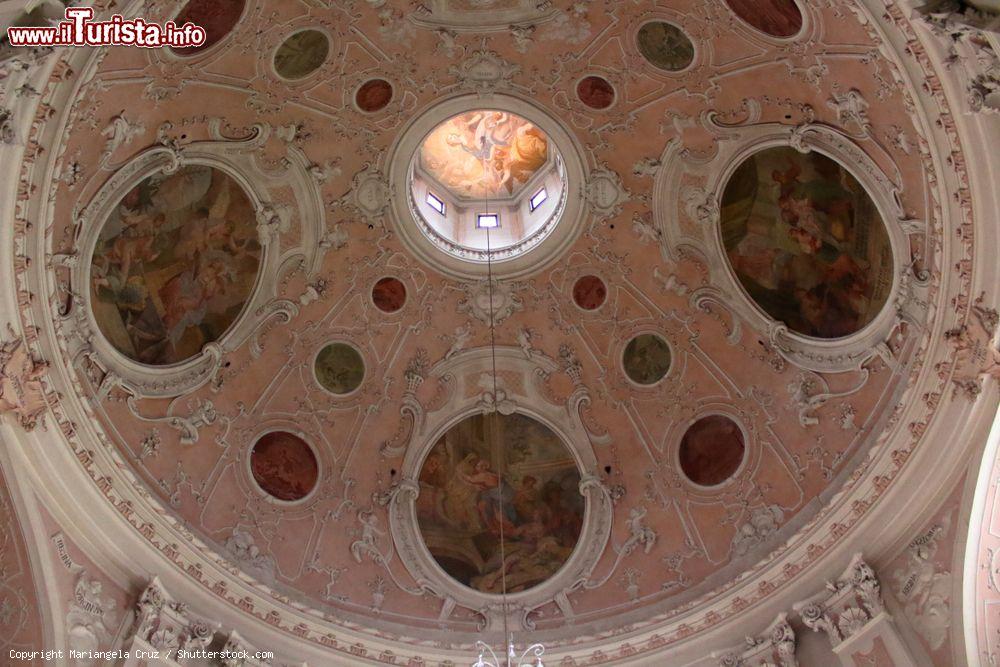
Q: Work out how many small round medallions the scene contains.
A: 12